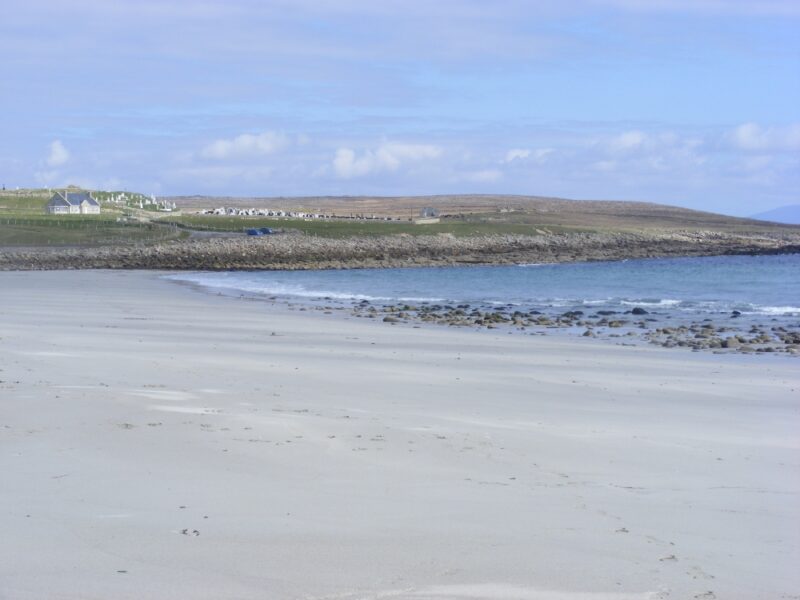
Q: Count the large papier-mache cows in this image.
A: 0